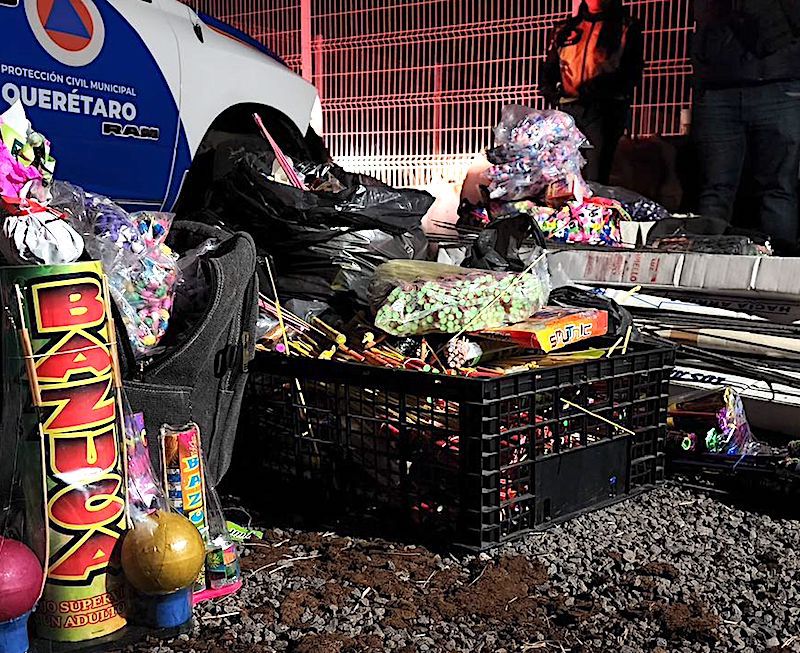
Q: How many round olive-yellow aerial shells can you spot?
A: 1